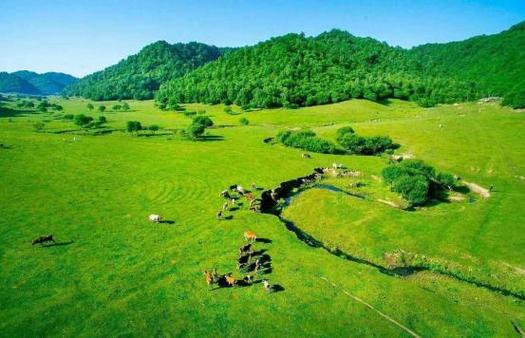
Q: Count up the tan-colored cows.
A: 3